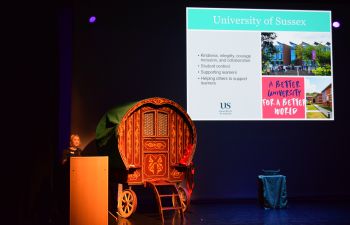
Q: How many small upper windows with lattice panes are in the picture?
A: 2